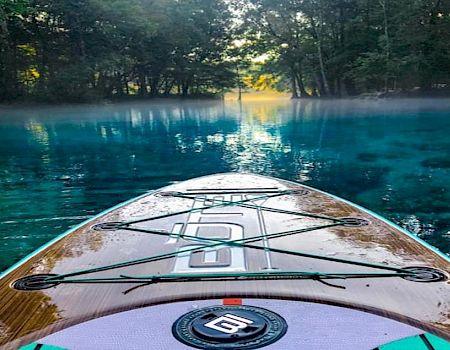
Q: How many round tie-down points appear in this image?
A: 6